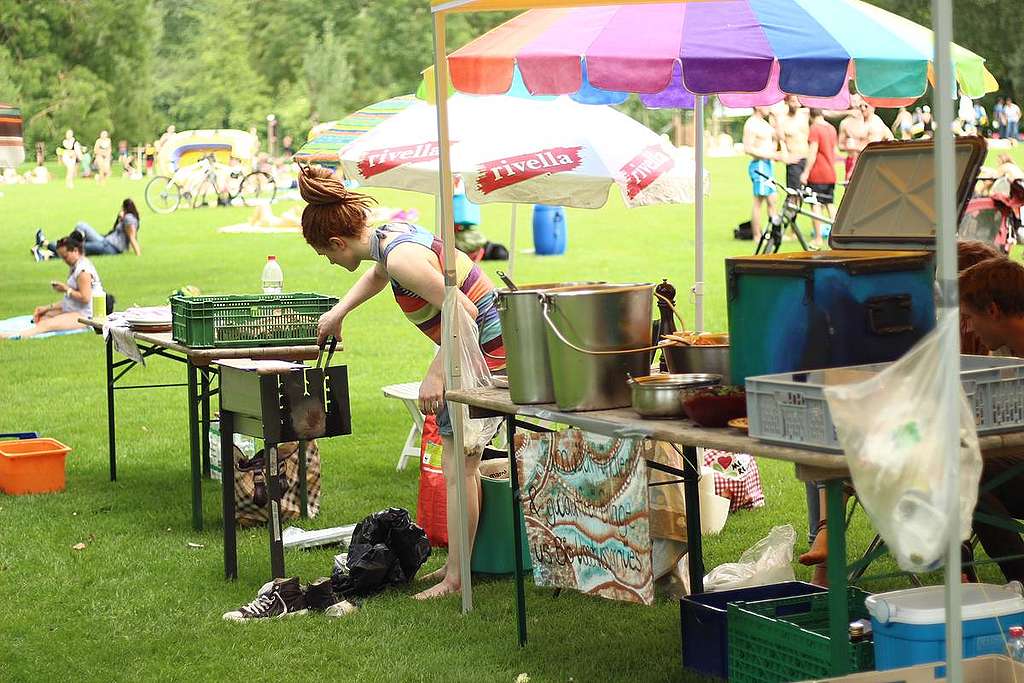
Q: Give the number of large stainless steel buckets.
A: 2